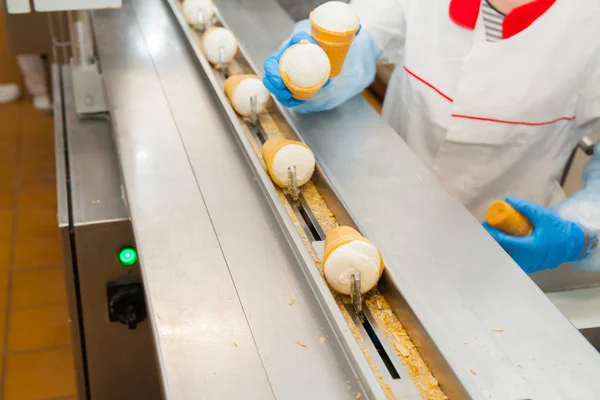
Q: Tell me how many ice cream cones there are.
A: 8